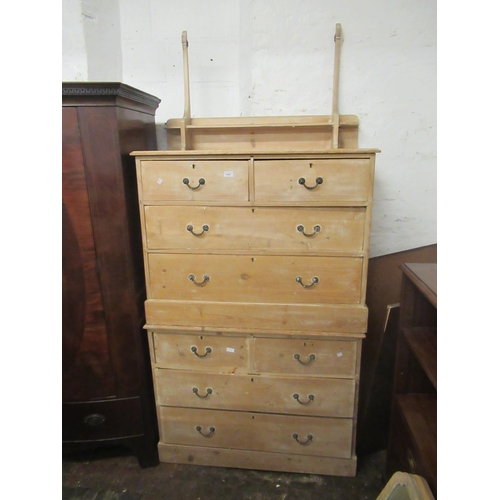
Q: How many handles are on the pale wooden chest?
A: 12